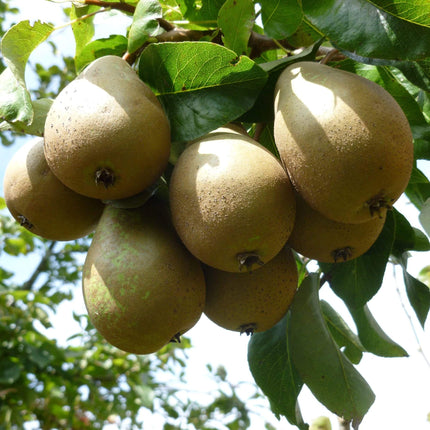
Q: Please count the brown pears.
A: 7